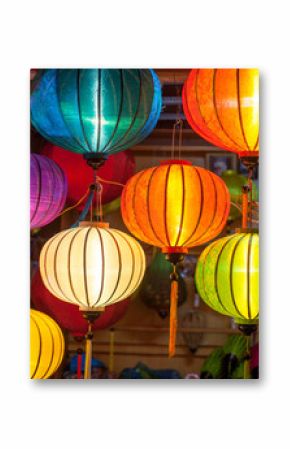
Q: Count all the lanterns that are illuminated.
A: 7